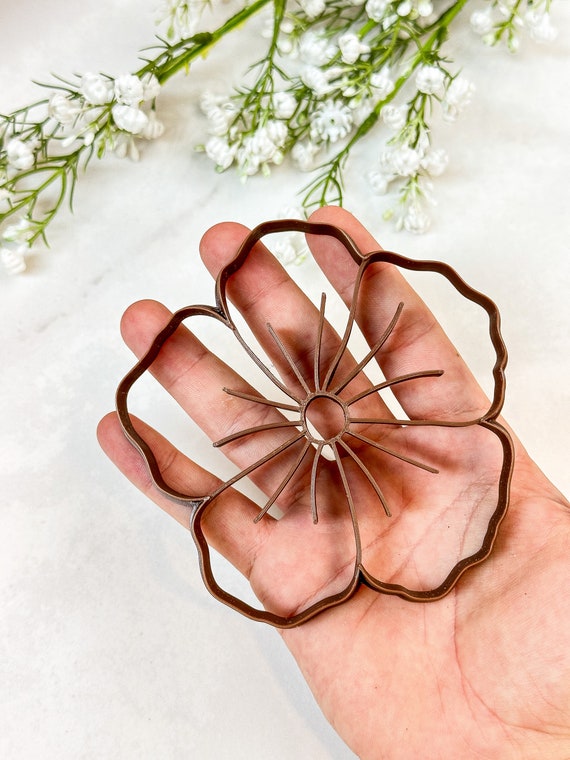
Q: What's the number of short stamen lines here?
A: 10